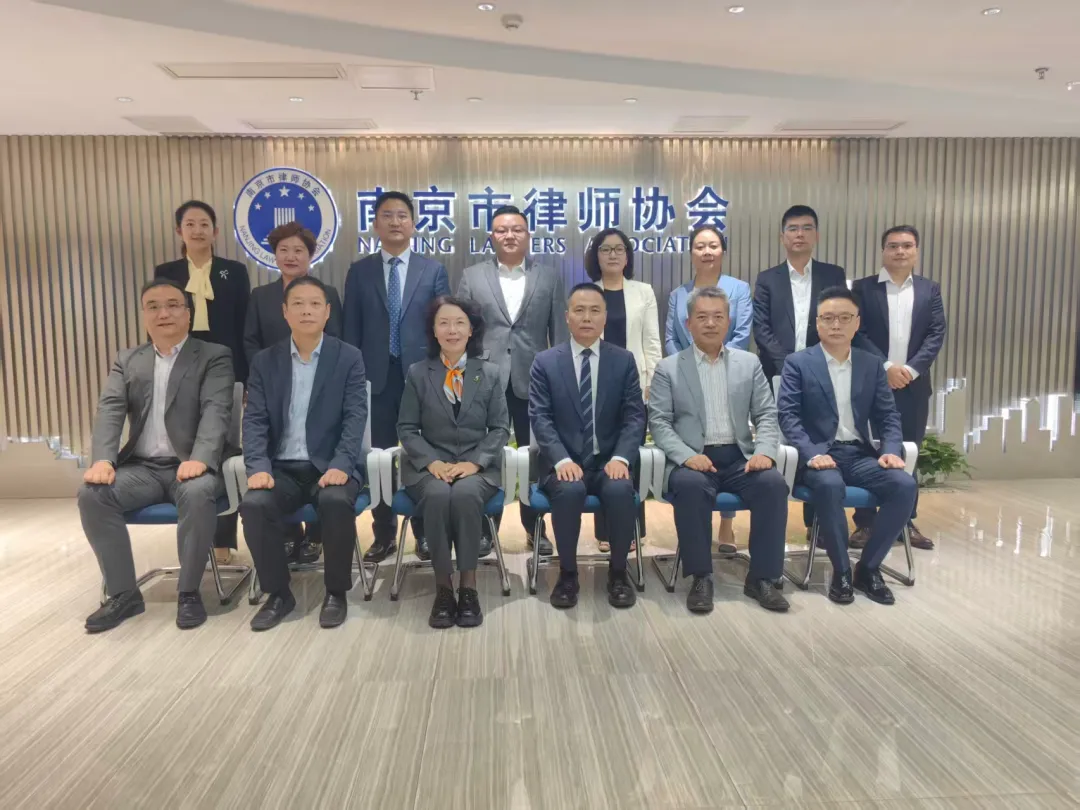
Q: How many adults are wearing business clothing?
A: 14